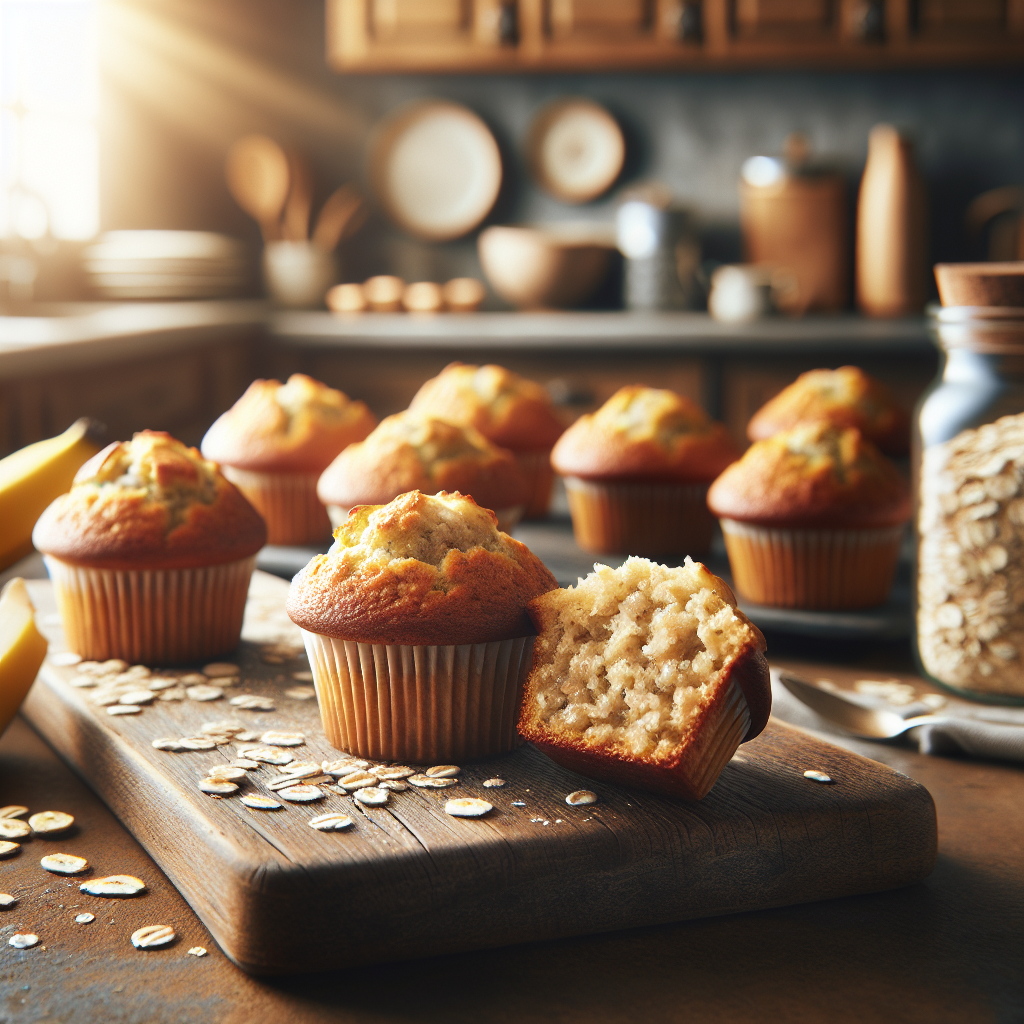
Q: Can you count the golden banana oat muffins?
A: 9